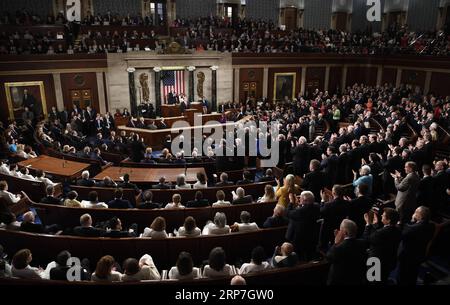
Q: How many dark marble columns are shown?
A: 4